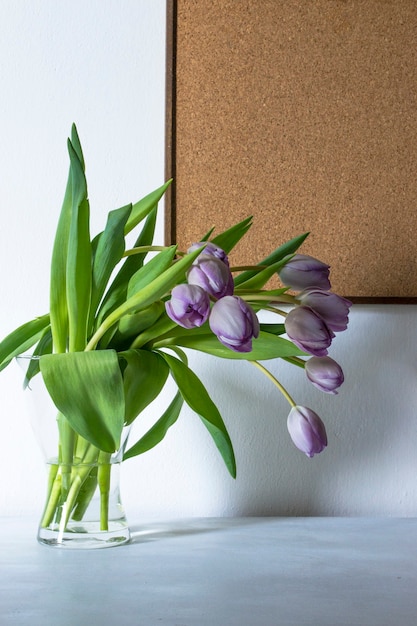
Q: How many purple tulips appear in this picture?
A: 9